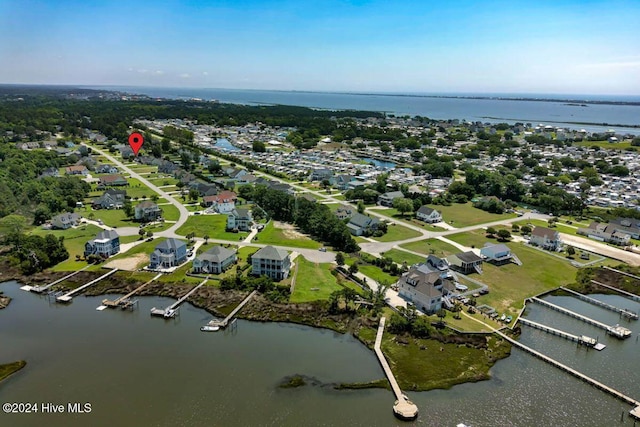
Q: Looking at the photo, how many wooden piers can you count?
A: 12